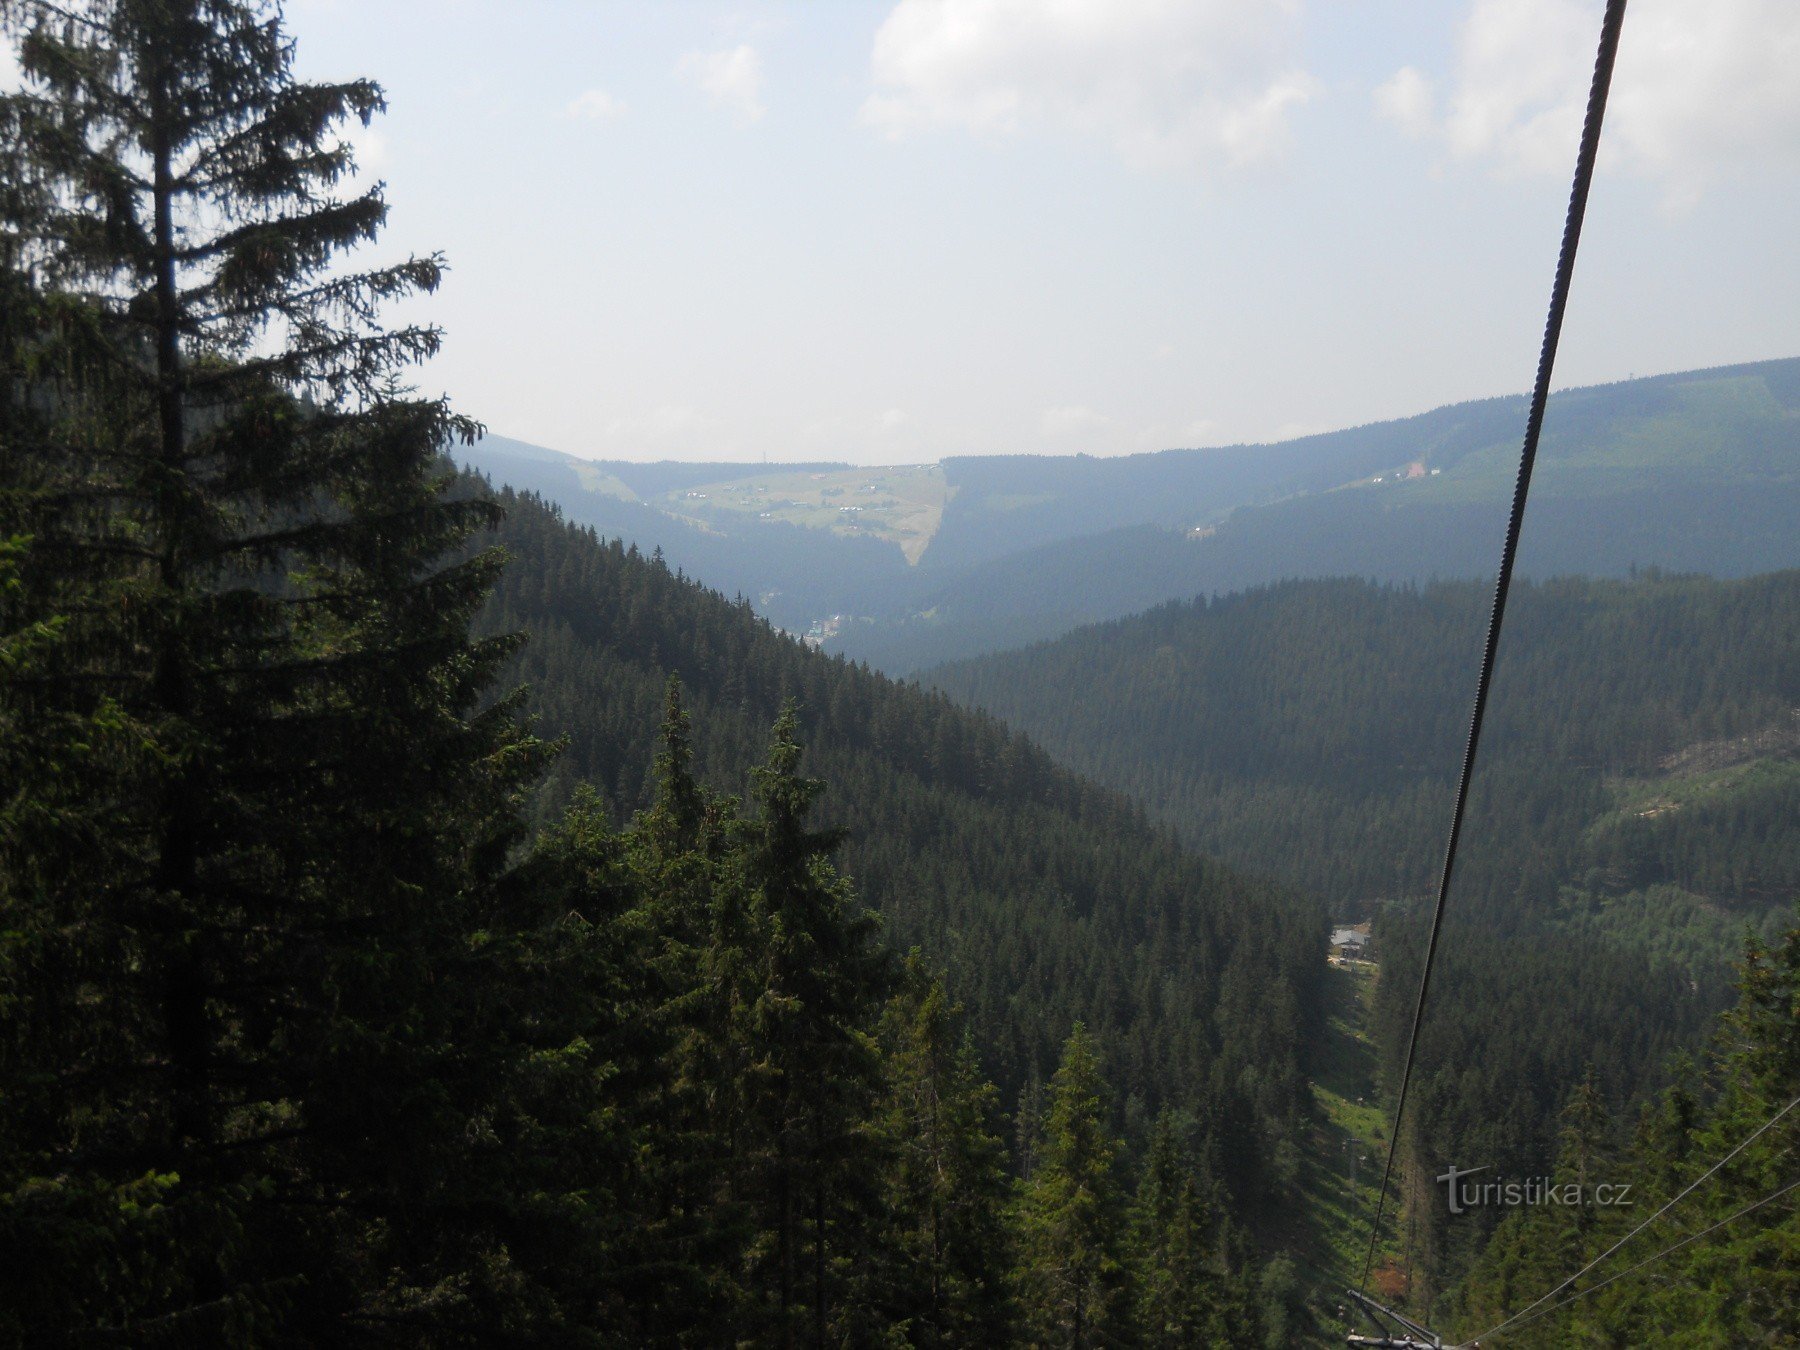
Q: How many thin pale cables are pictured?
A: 2